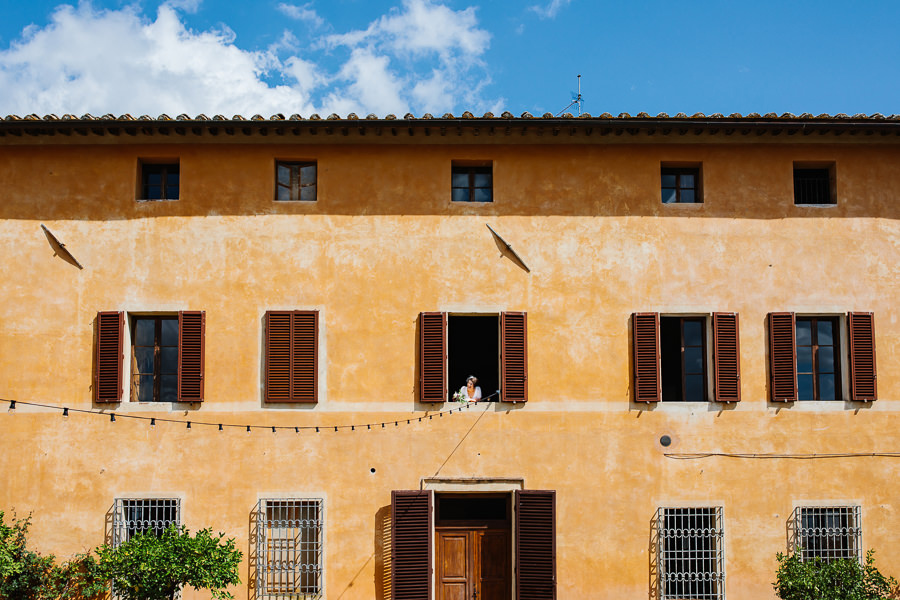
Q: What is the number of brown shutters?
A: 12